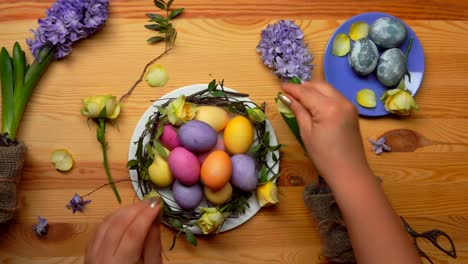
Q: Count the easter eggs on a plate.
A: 14